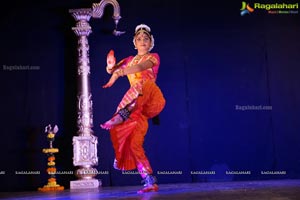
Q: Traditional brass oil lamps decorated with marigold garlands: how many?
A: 1